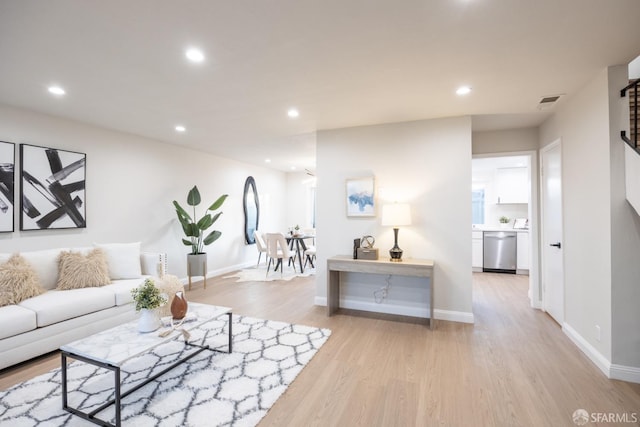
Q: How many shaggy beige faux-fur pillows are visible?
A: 2